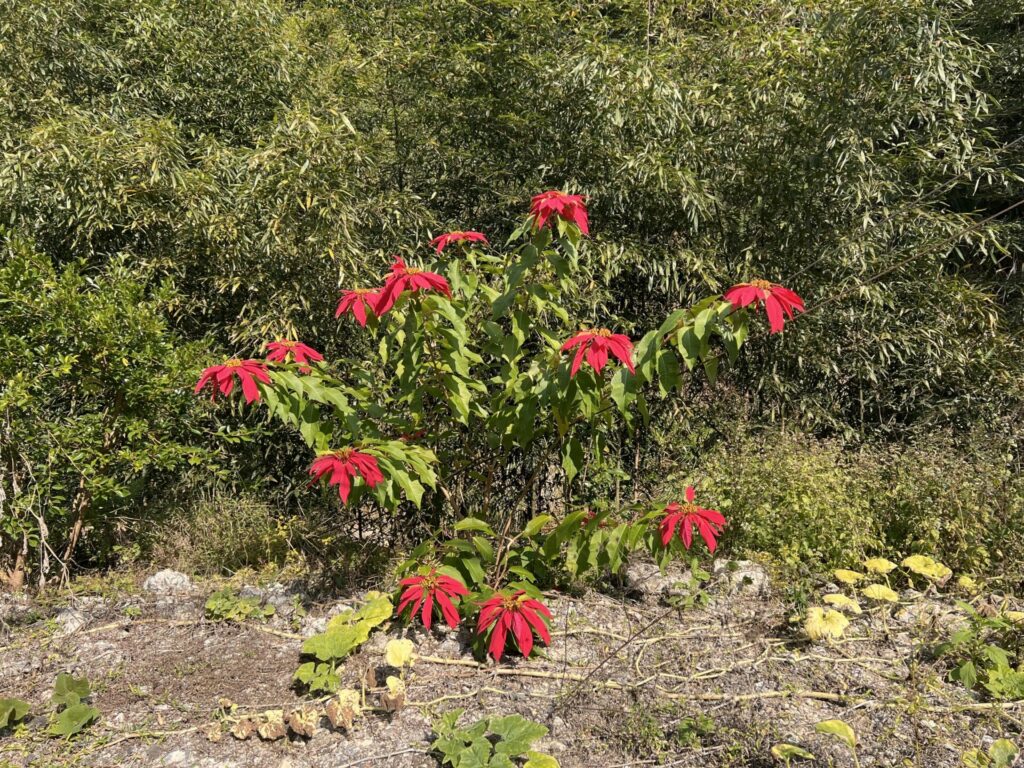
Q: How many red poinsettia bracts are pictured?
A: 12